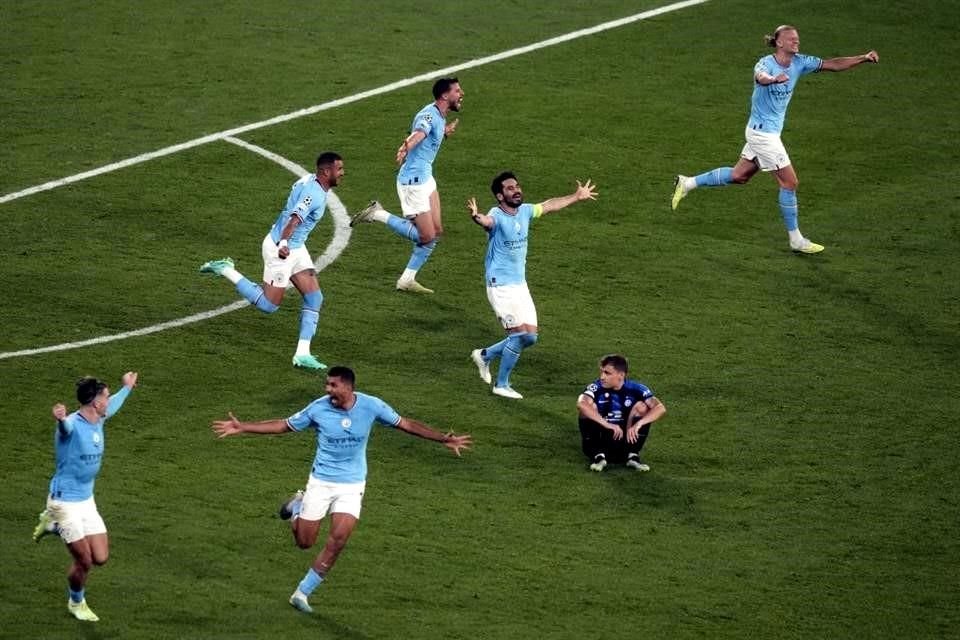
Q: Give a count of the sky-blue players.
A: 6